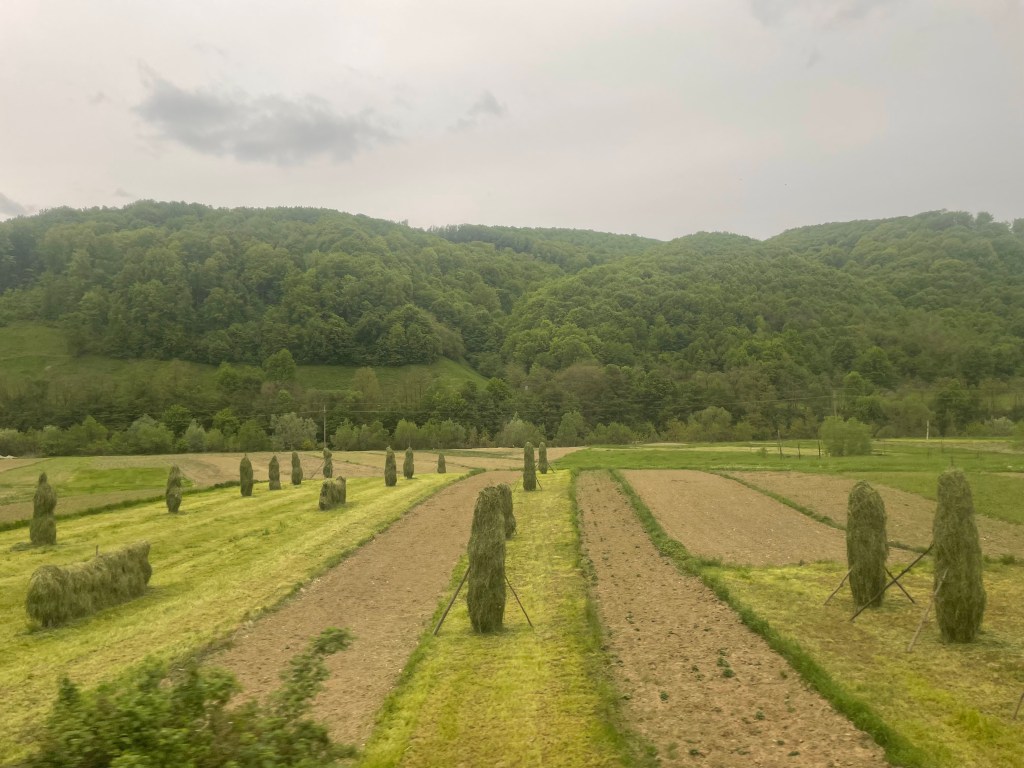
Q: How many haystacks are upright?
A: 15